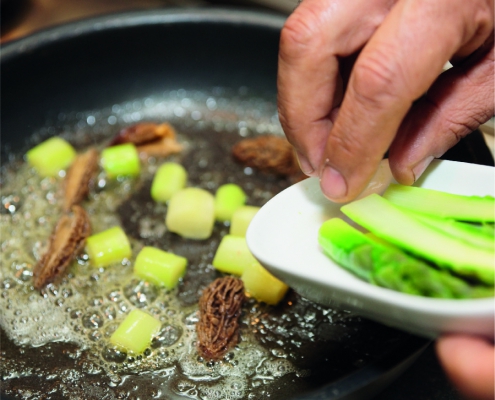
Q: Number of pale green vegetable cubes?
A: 11